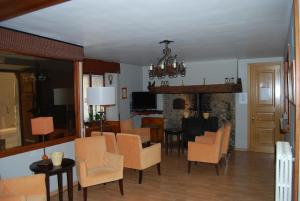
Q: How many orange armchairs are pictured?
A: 7